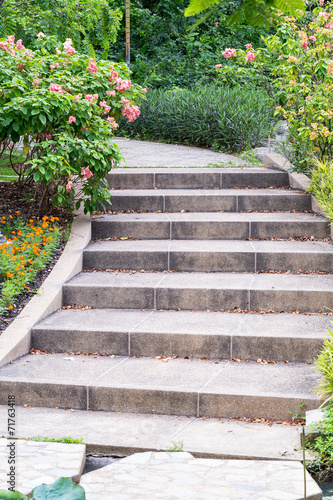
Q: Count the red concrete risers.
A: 0